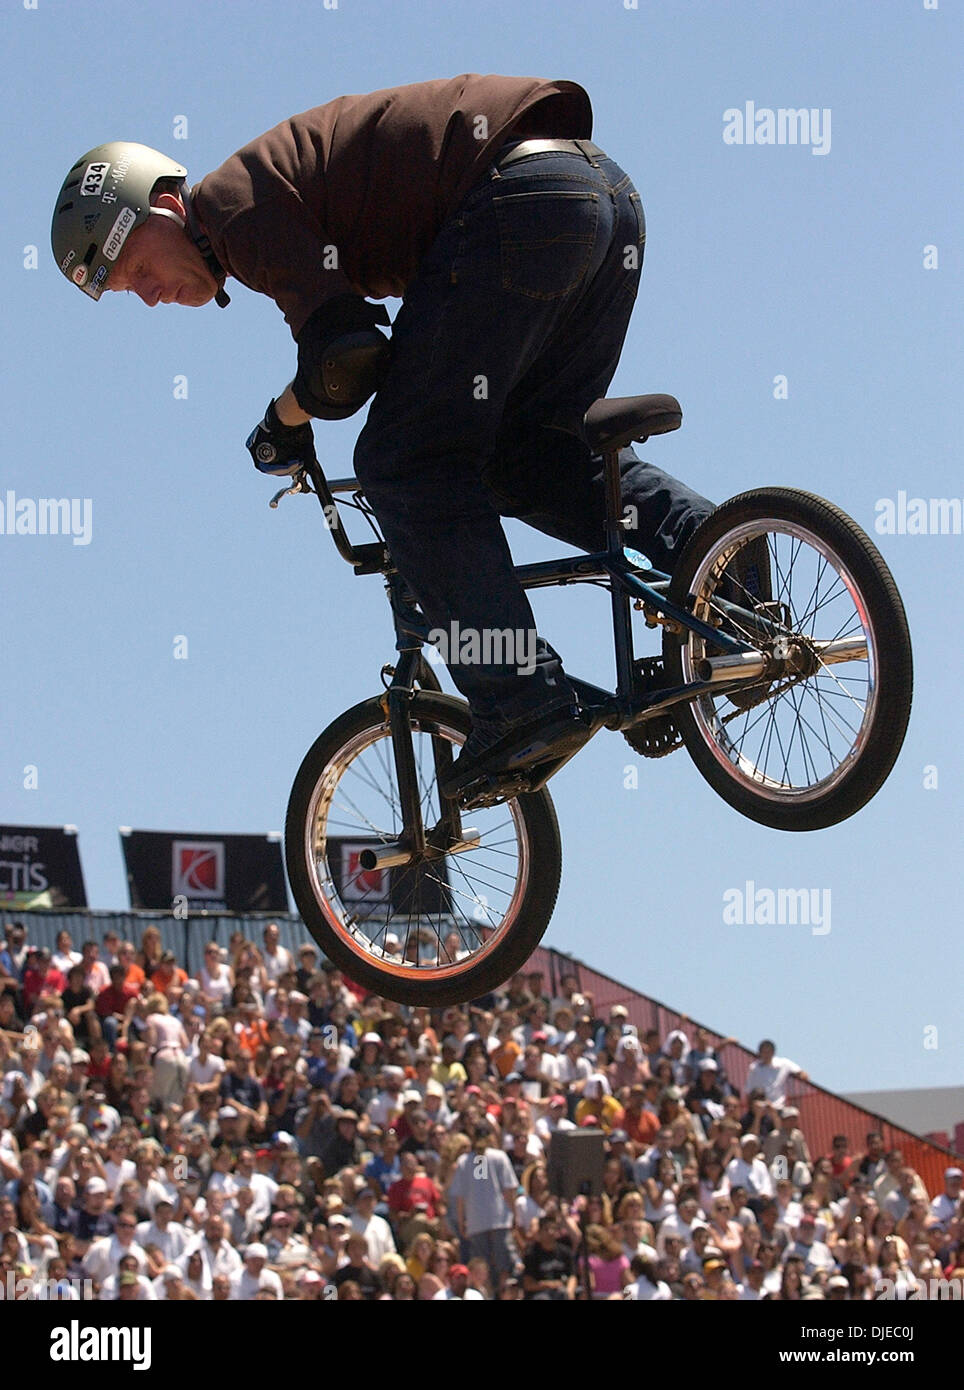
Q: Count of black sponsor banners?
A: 3